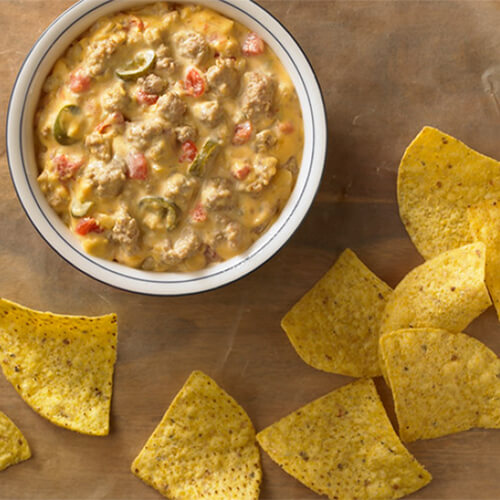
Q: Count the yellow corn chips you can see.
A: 9